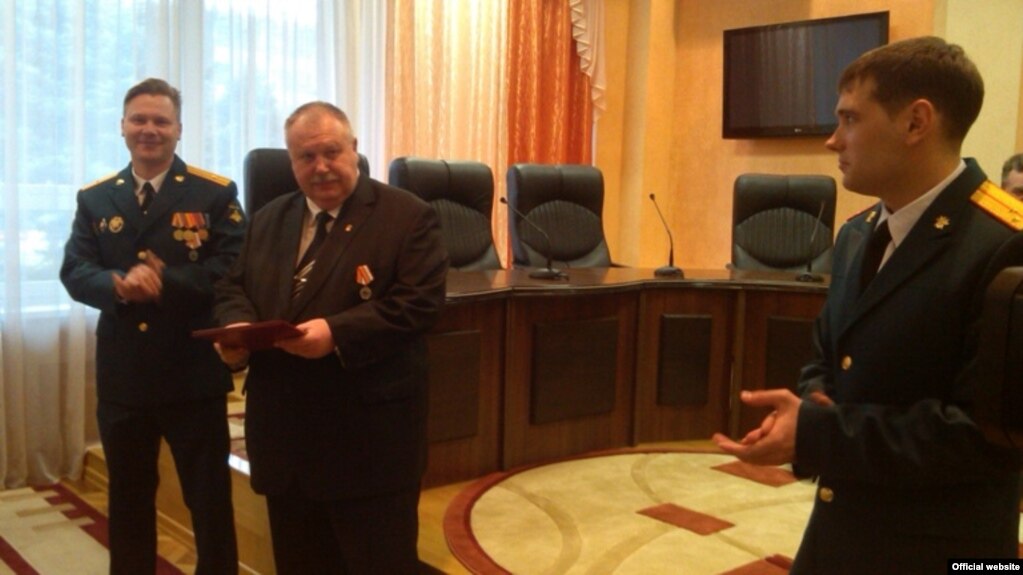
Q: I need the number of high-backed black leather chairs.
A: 4